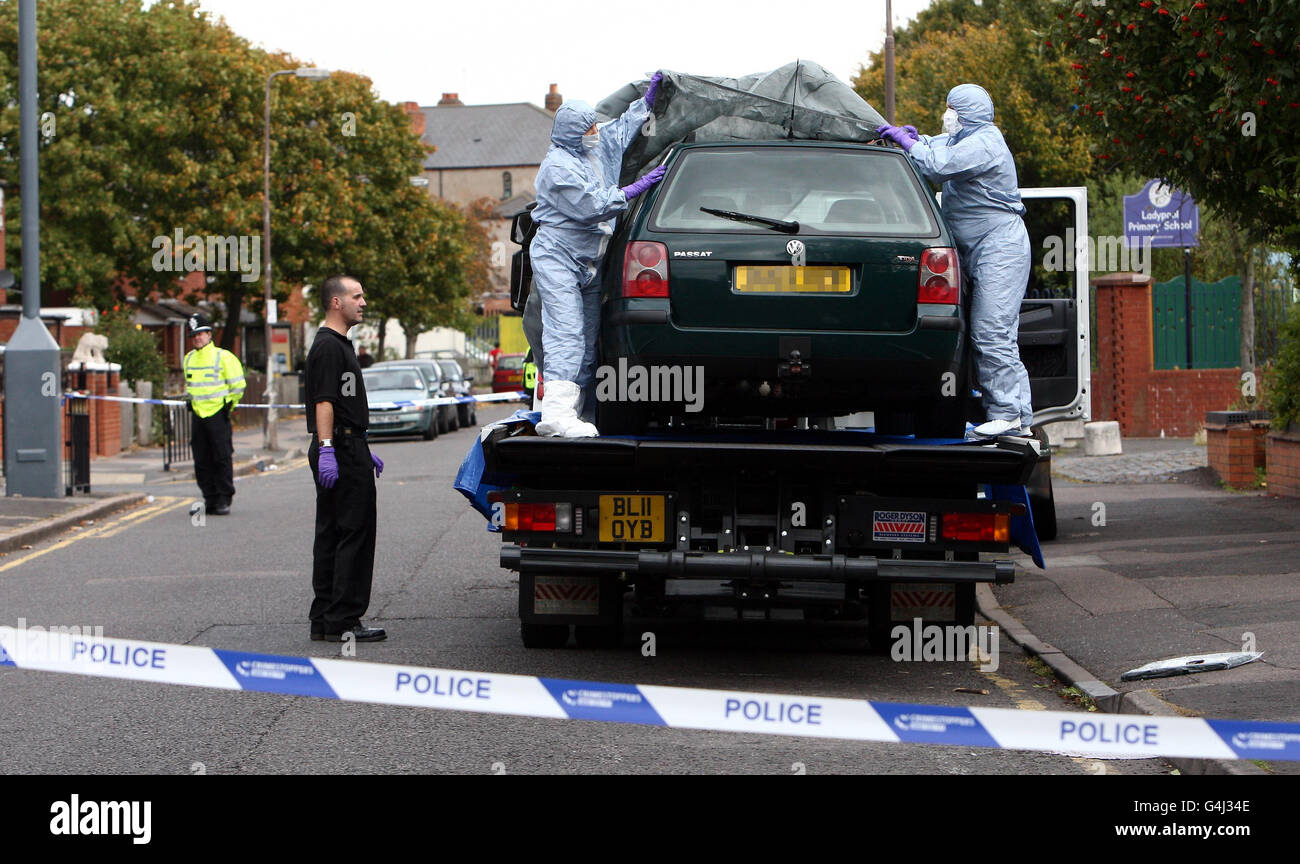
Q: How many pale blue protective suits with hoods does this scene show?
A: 2